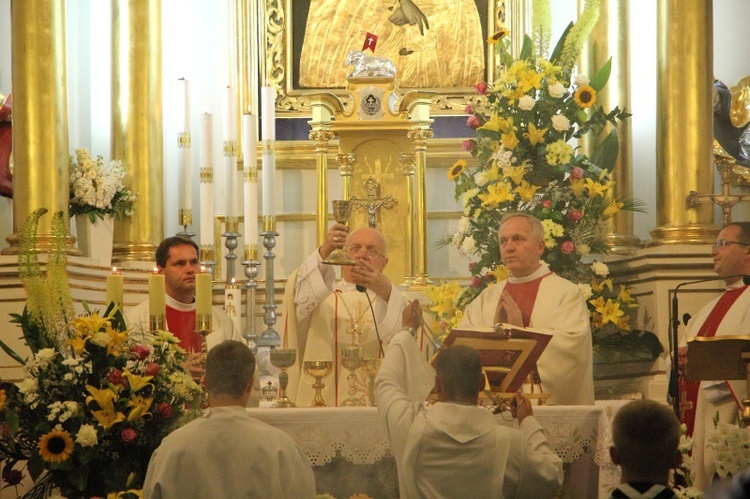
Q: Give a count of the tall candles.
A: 5